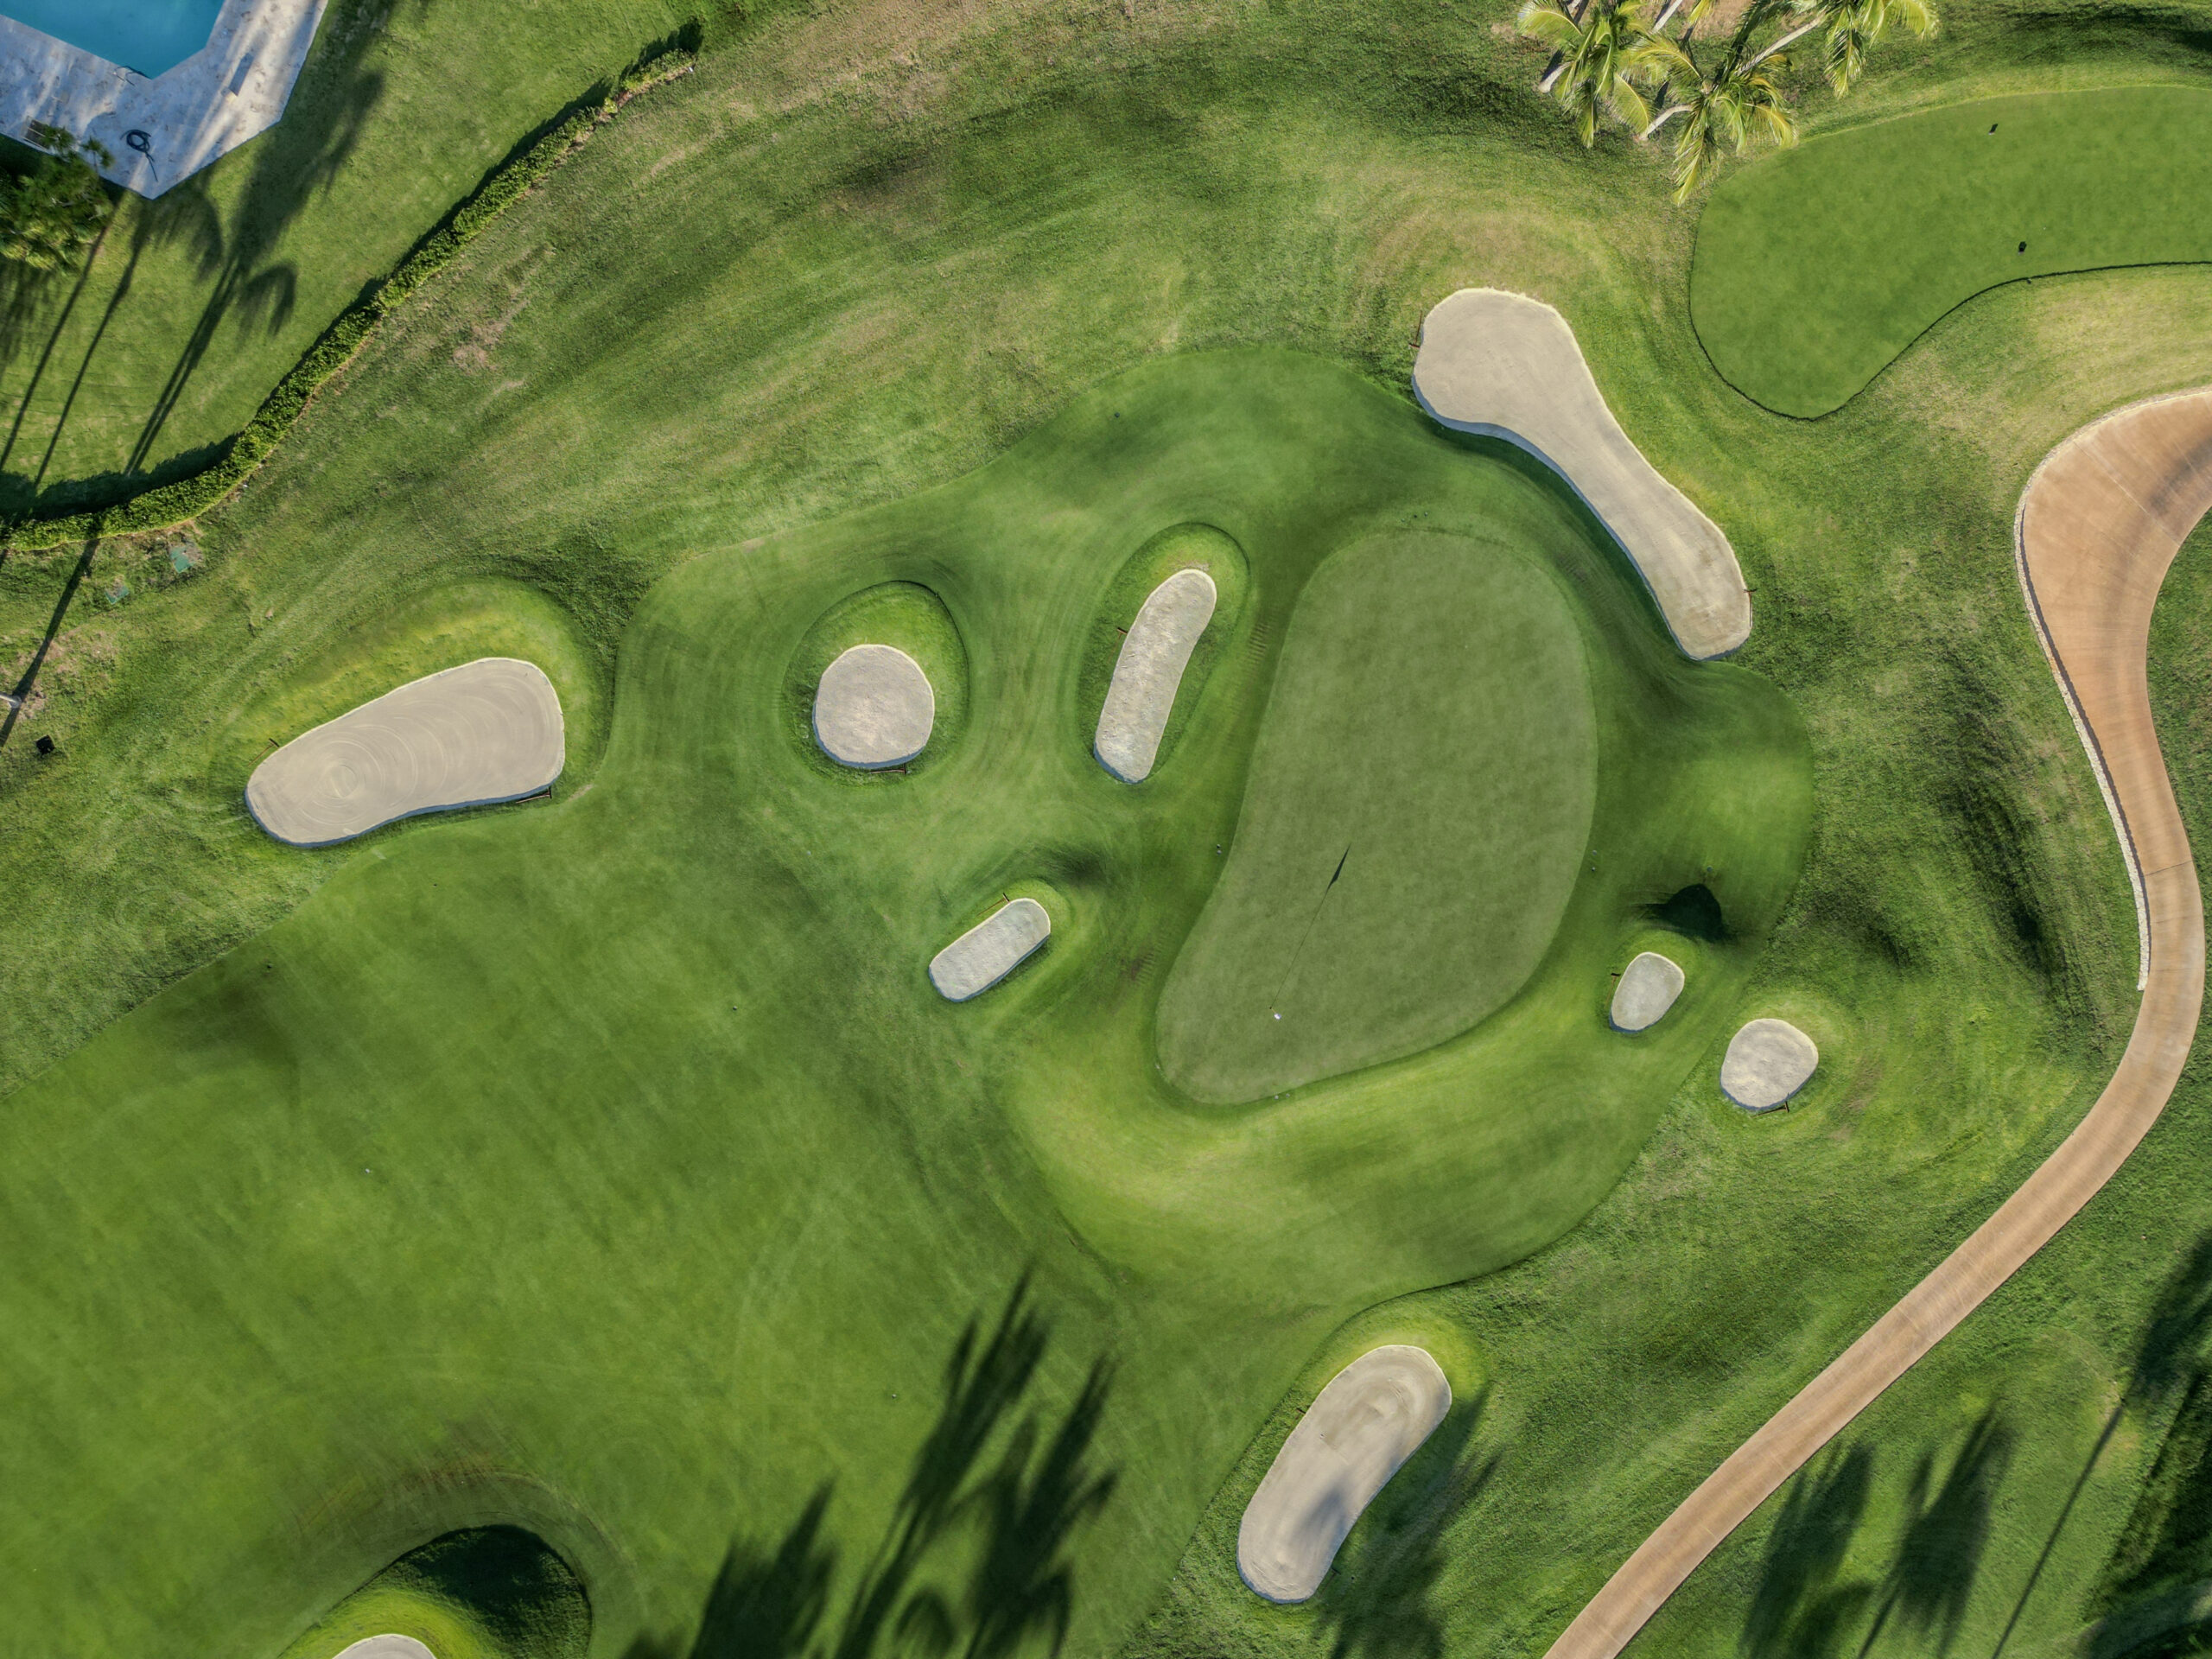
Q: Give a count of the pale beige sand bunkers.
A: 9